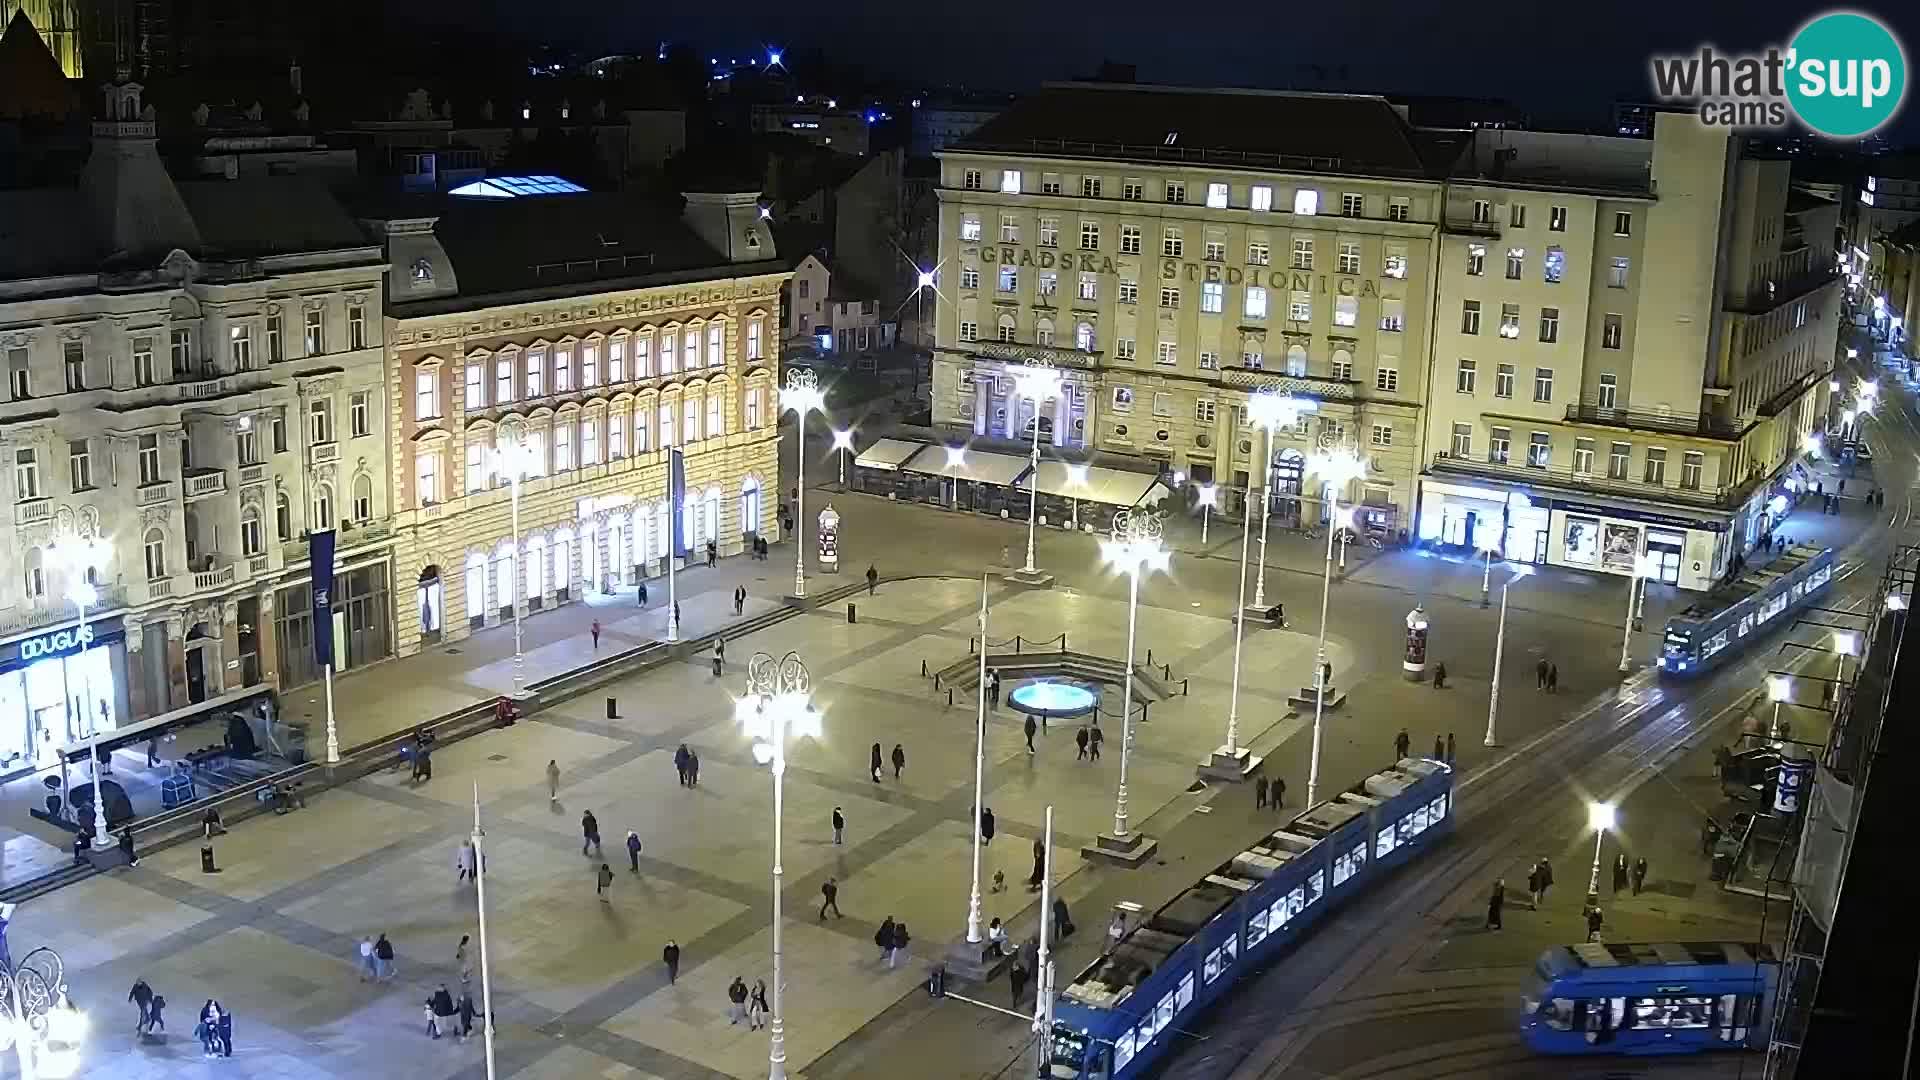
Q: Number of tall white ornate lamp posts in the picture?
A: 9